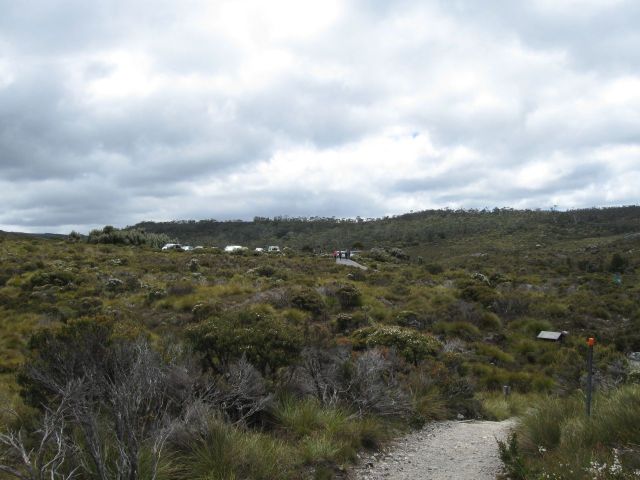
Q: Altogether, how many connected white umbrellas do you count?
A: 0